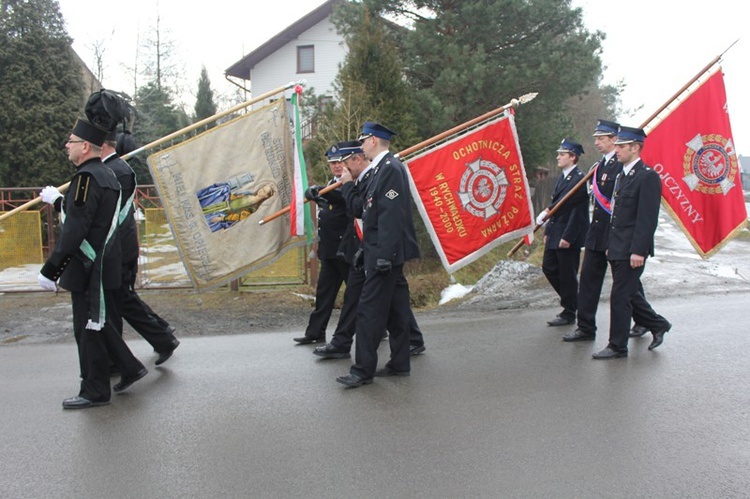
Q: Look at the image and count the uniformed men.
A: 8